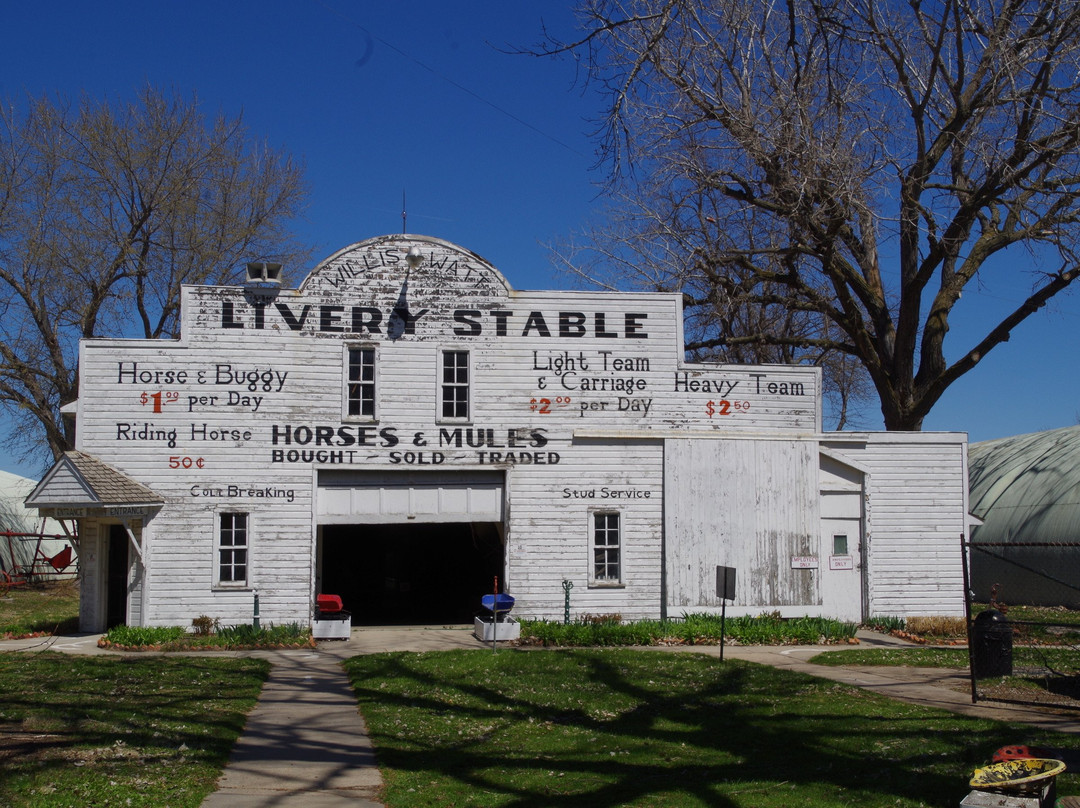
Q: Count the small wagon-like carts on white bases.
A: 2